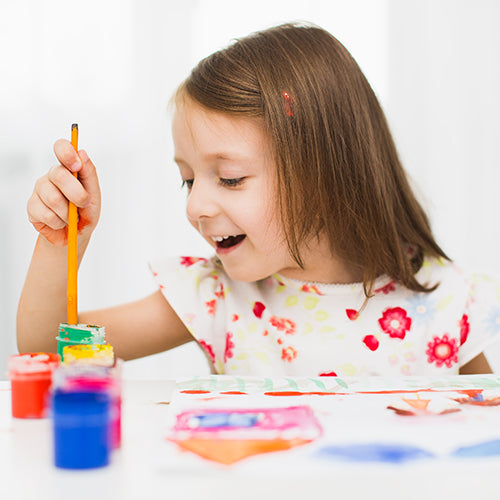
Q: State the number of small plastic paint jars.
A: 5